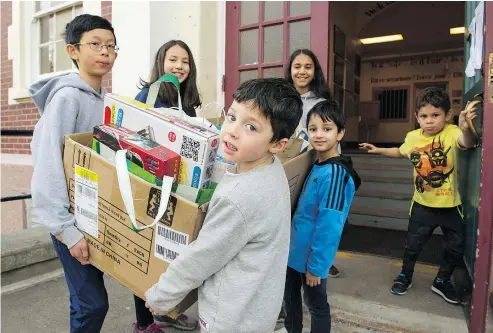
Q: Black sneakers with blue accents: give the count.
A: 2